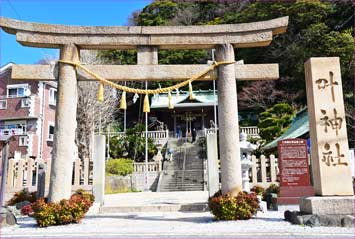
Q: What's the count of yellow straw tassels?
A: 5